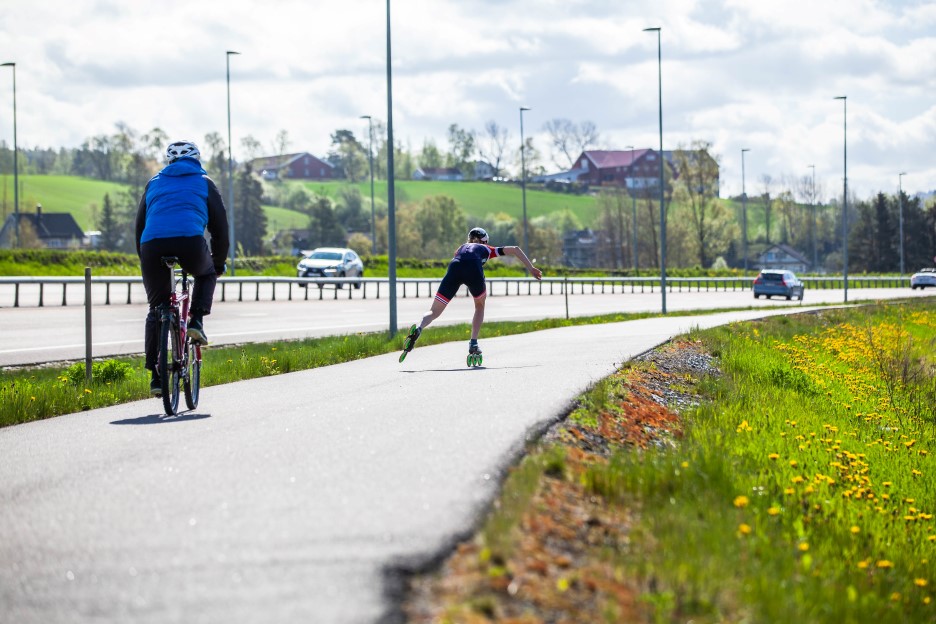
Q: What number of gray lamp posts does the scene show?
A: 11